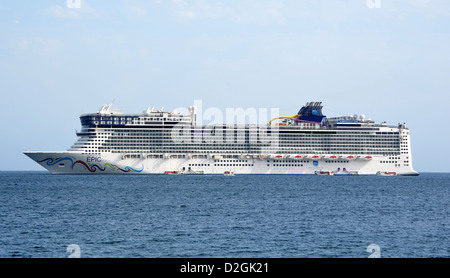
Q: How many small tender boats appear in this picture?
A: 4